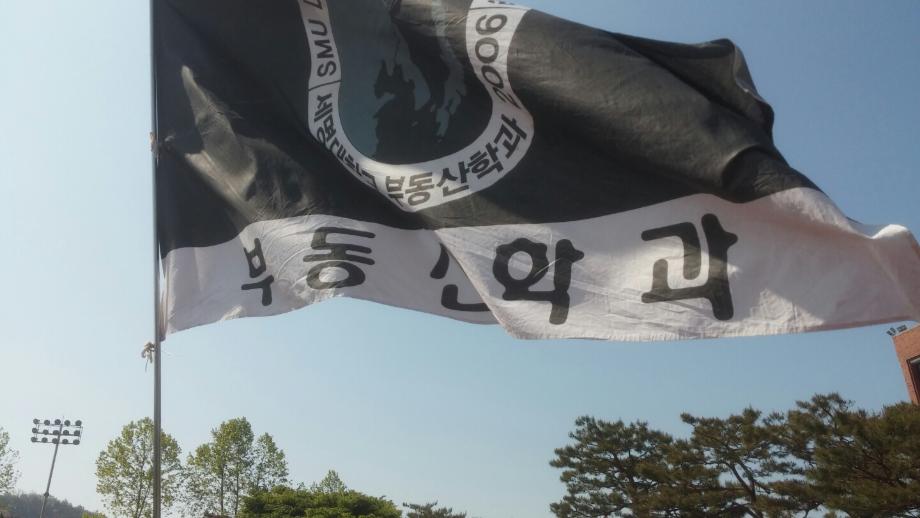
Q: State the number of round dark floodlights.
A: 15